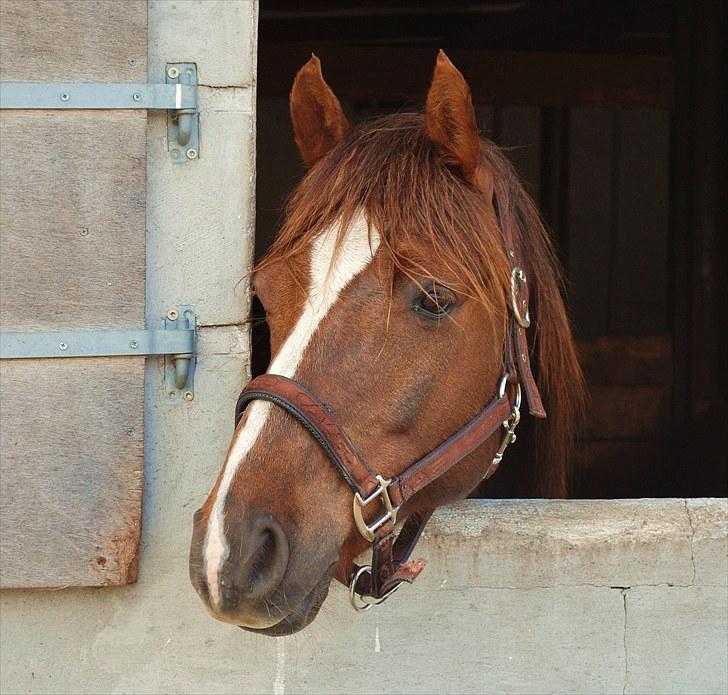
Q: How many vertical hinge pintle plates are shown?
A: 2